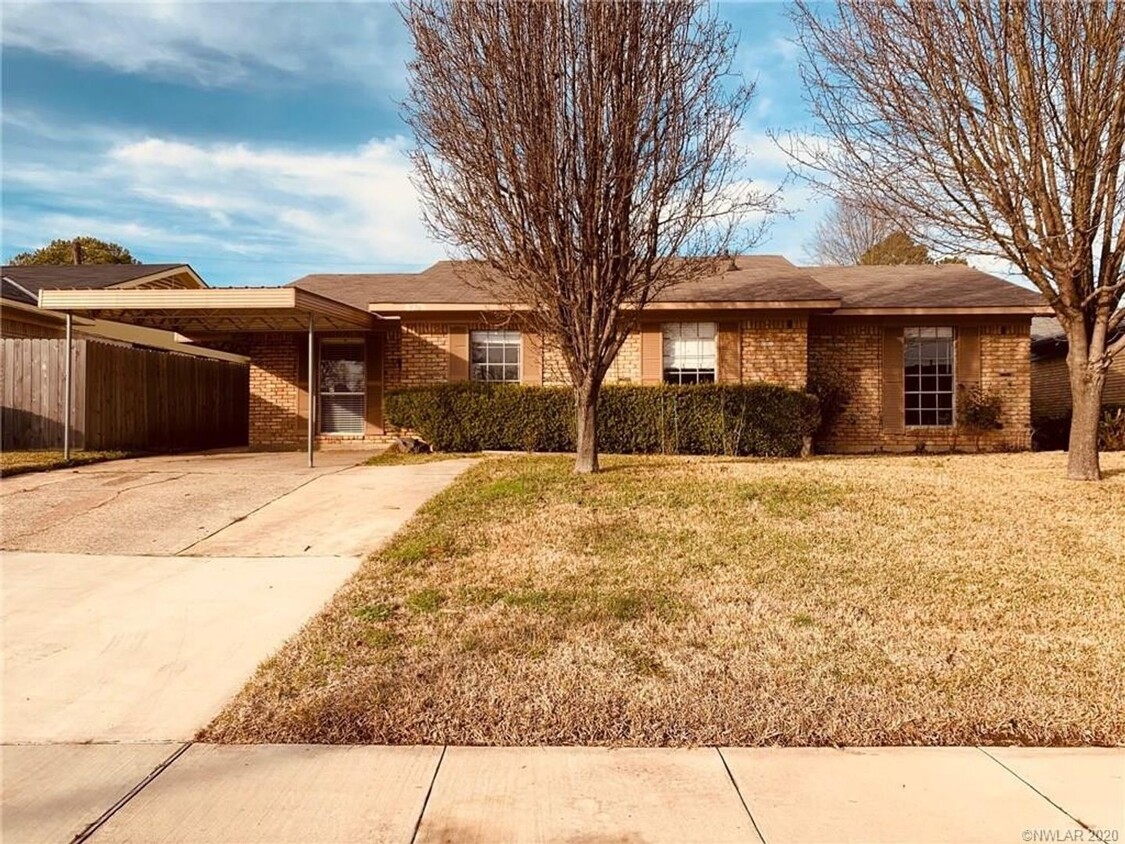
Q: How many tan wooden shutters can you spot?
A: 8